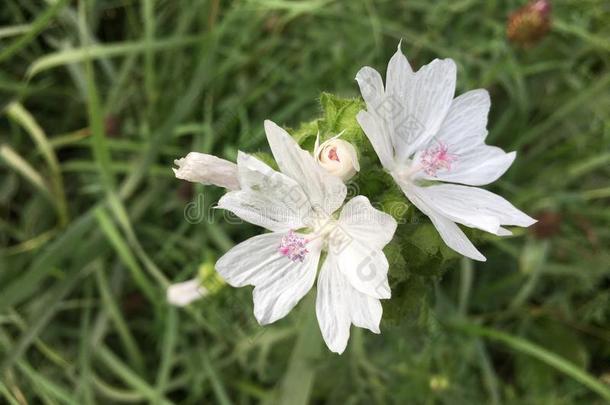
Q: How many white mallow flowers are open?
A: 2